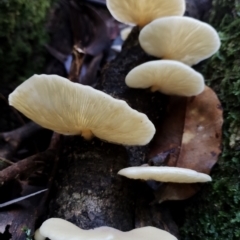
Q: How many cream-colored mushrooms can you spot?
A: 6